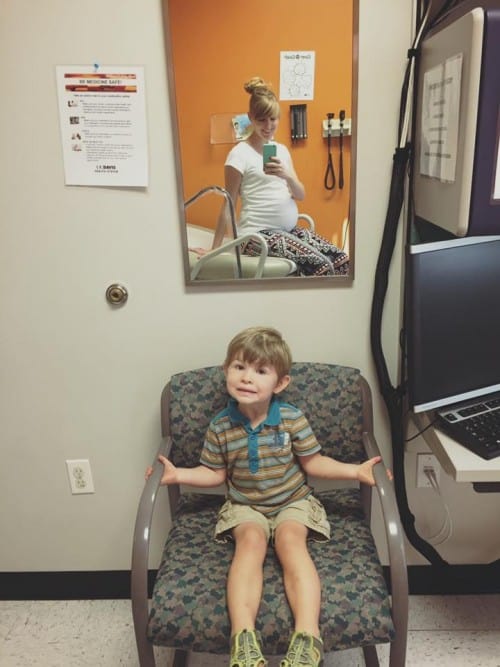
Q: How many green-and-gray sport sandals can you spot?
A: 2